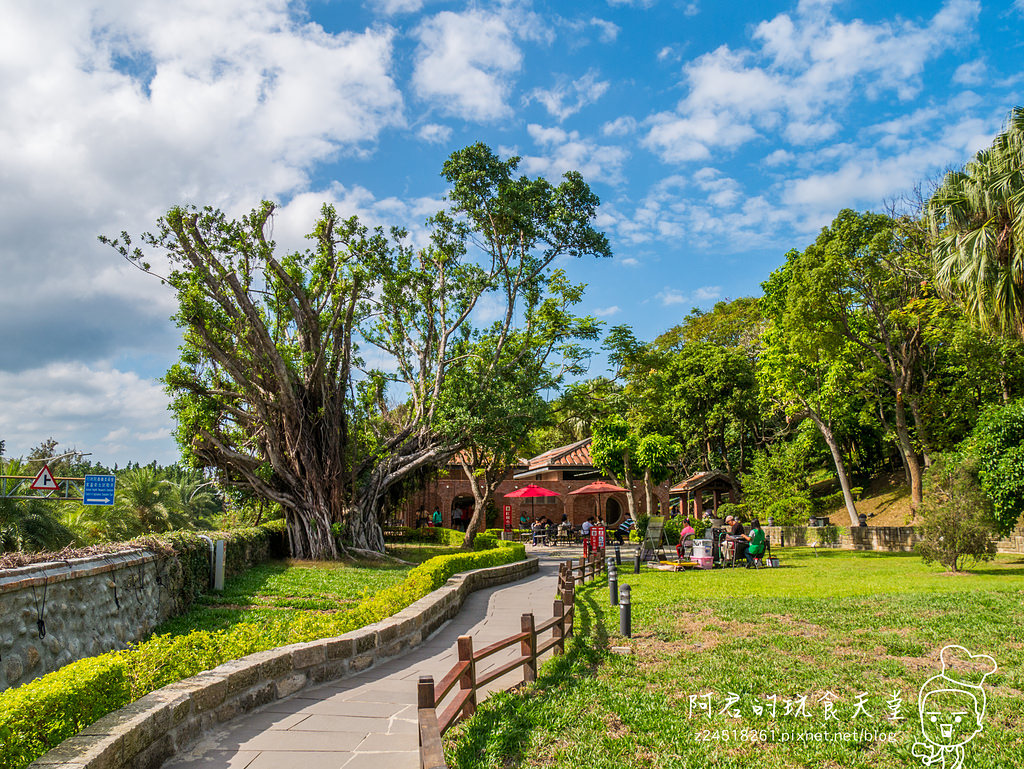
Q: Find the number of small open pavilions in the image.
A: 1